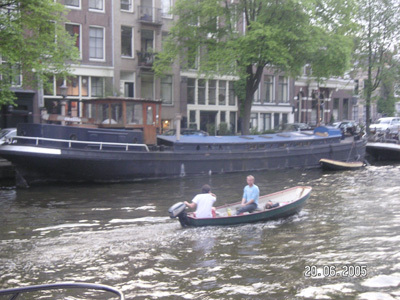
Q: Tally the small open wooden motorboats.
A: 1